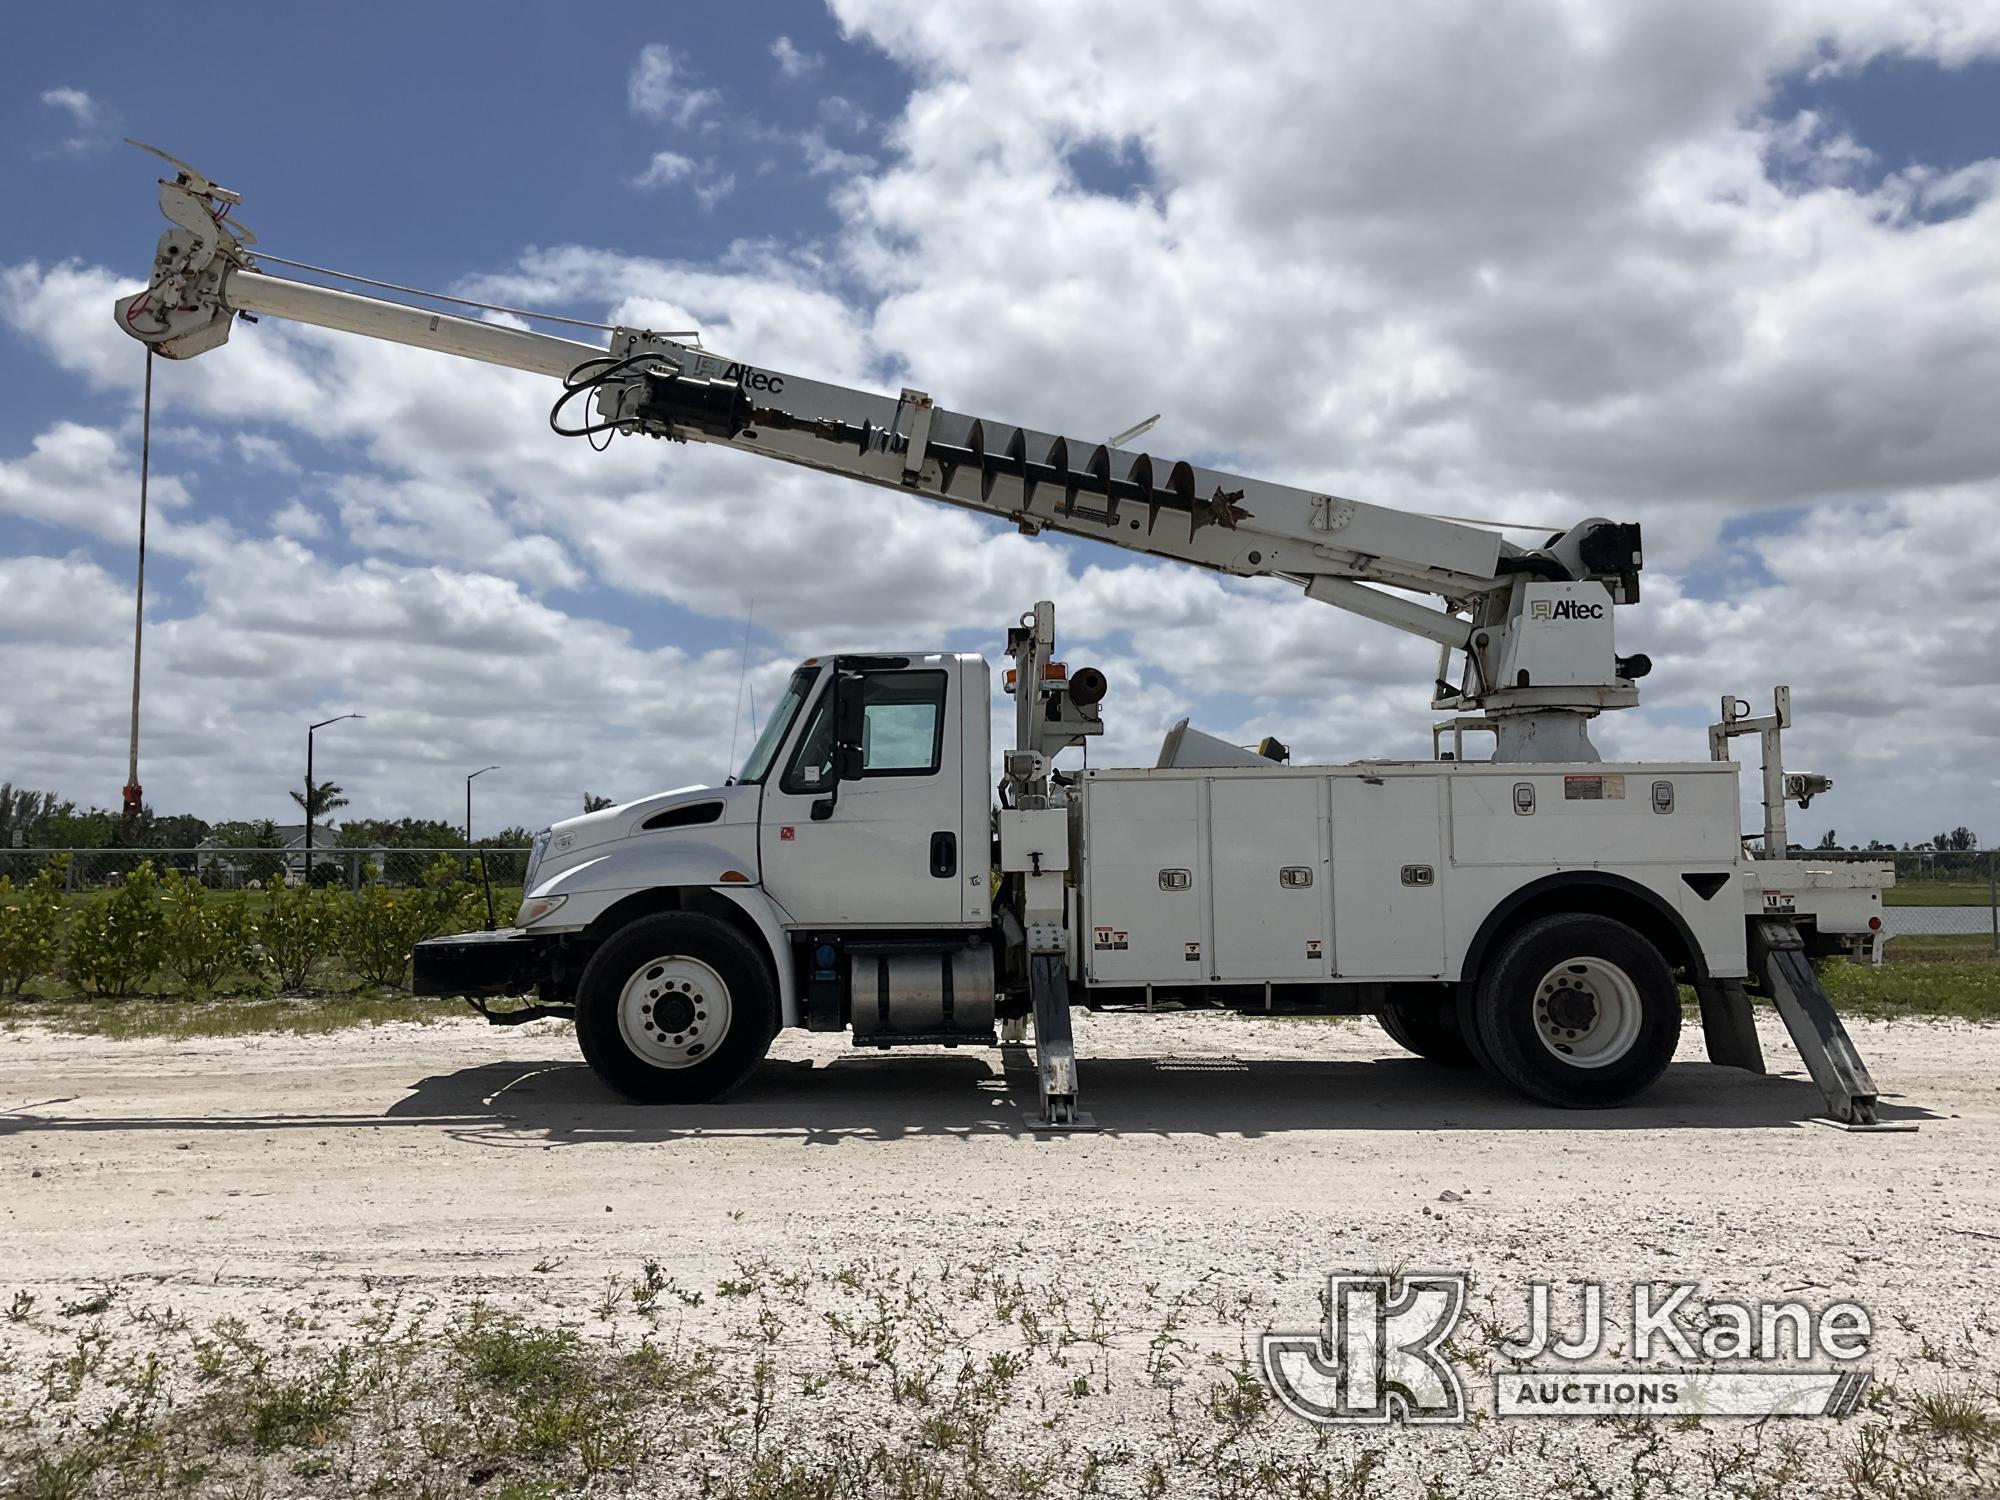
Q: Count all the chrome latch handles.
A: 5